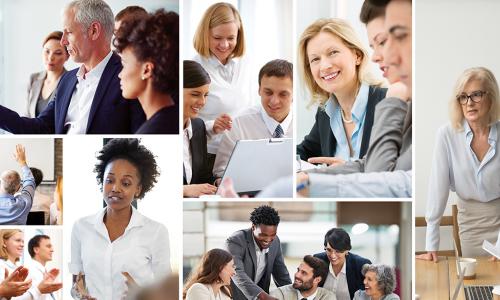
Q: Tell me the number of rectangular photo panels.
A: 8